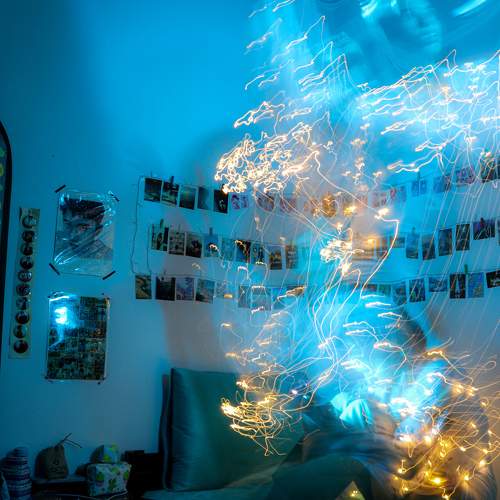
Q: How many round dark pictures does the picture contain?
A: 10